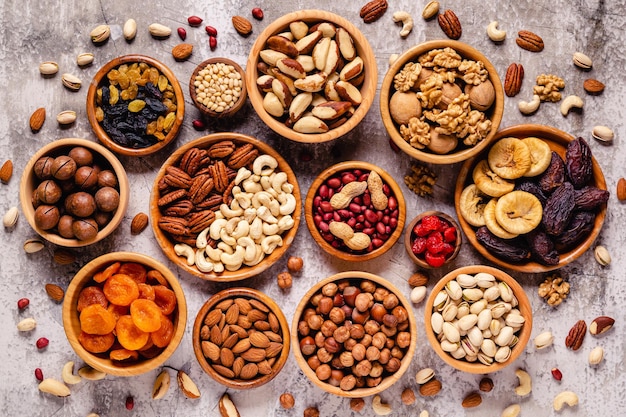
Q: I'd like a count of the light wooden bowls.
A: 11